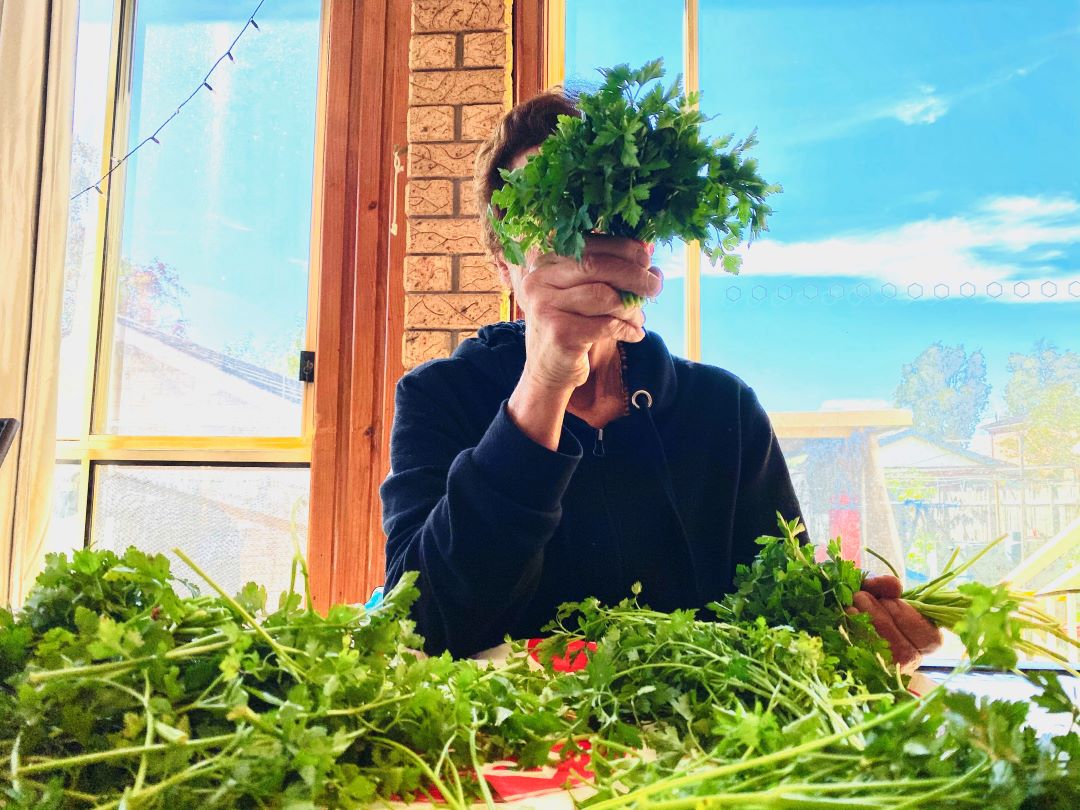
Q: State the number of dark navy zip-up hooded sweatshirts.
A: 1